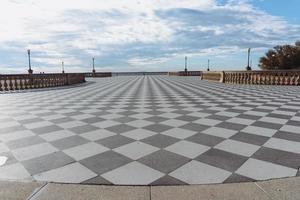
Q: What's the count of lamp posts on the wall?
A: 6